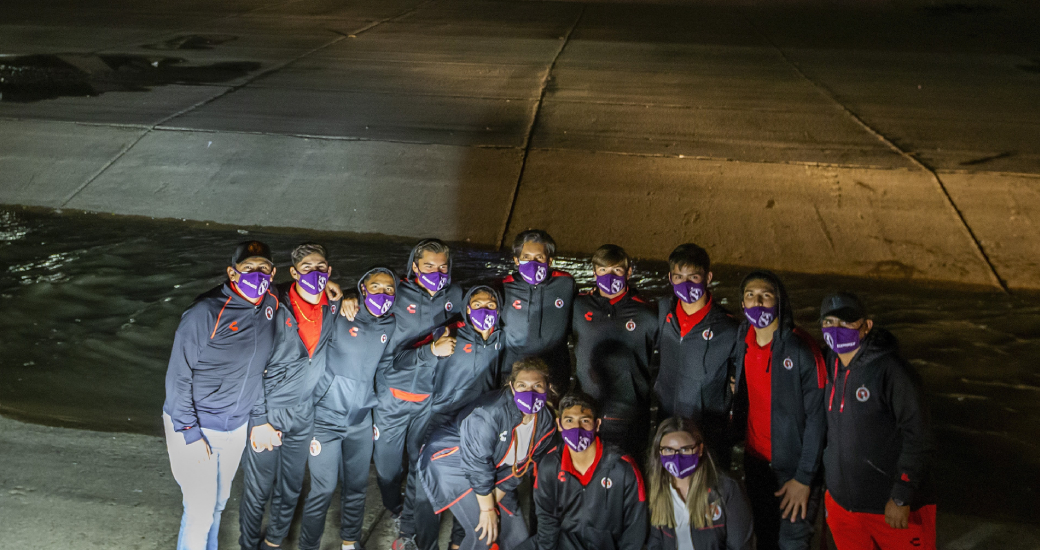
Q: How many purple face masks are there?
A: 13